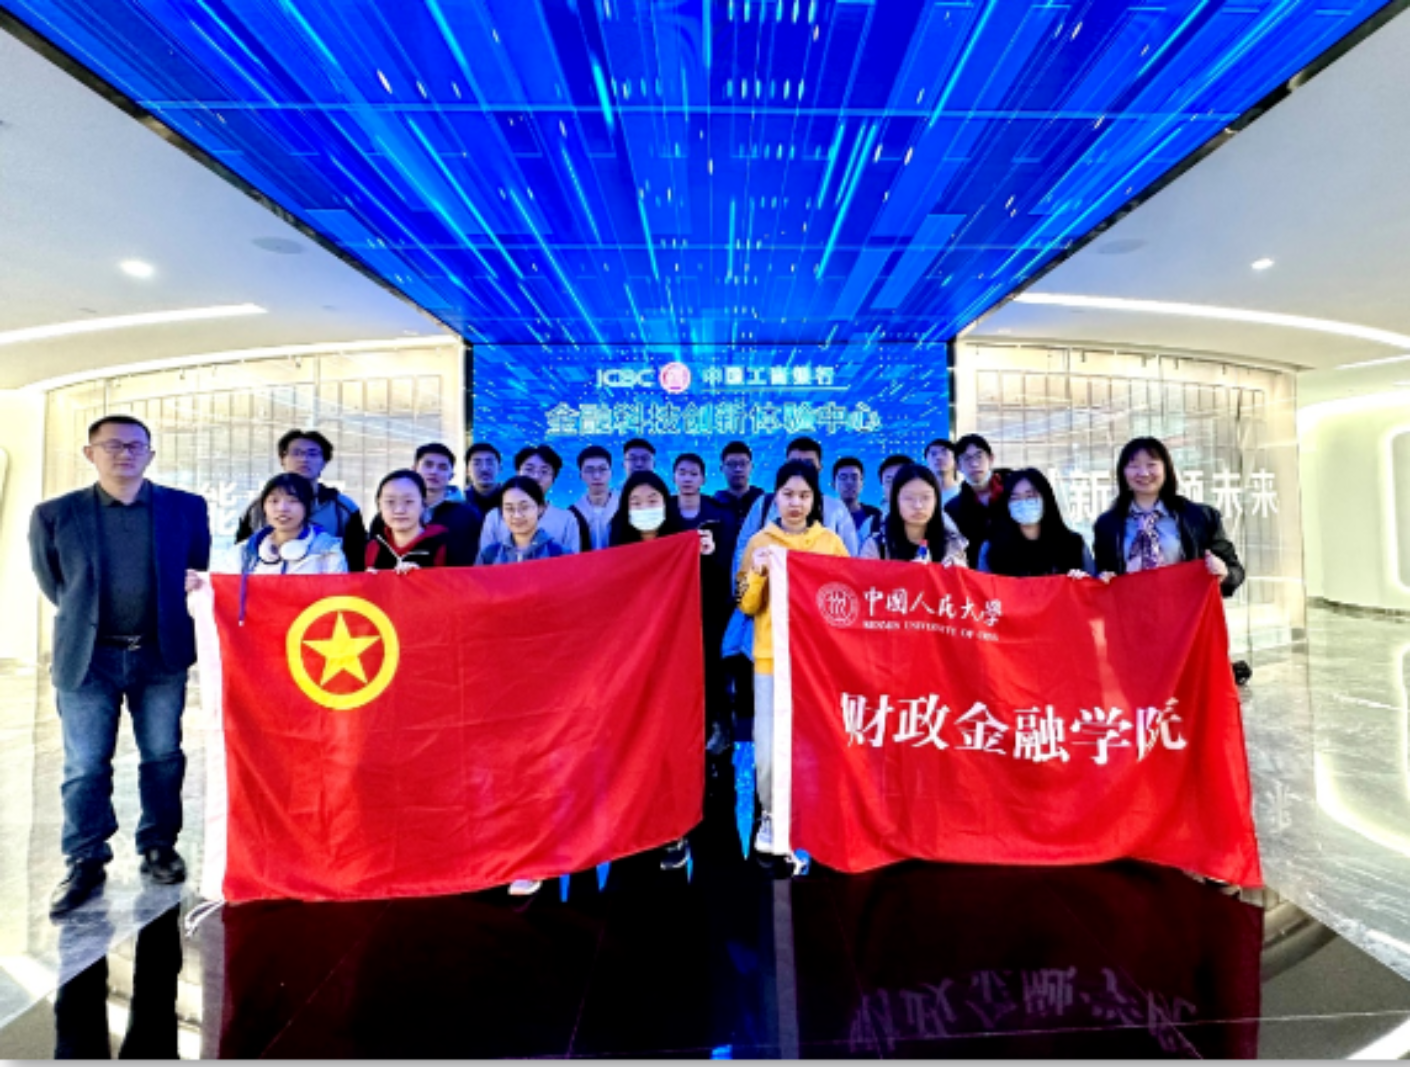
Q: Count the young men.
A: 13